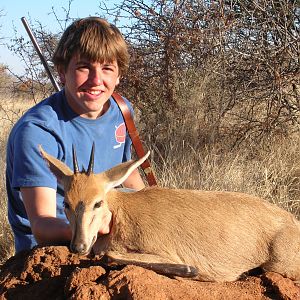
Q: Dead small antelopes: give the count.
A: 1